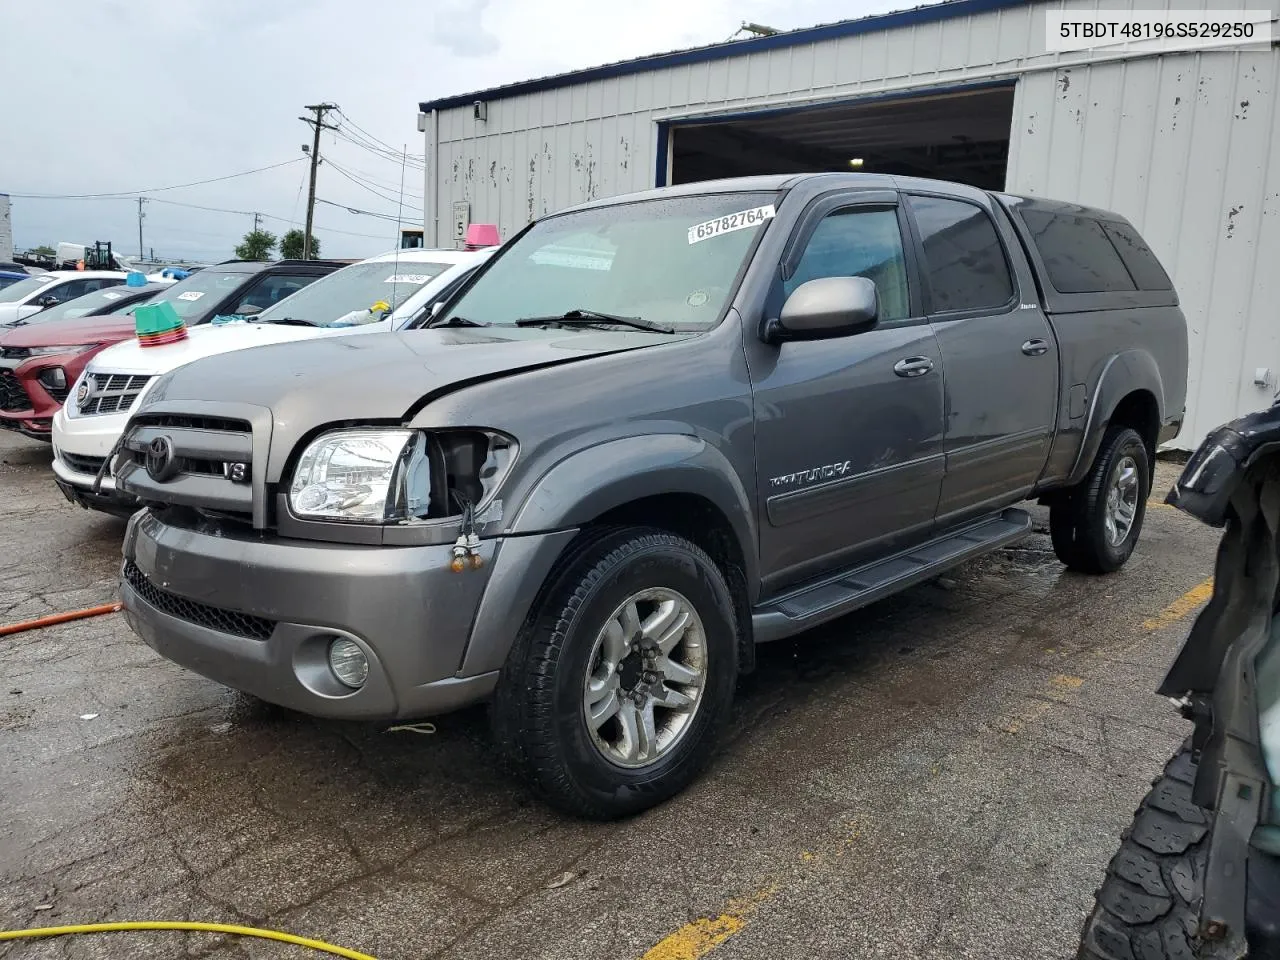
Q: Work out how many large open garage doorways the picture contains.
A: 1